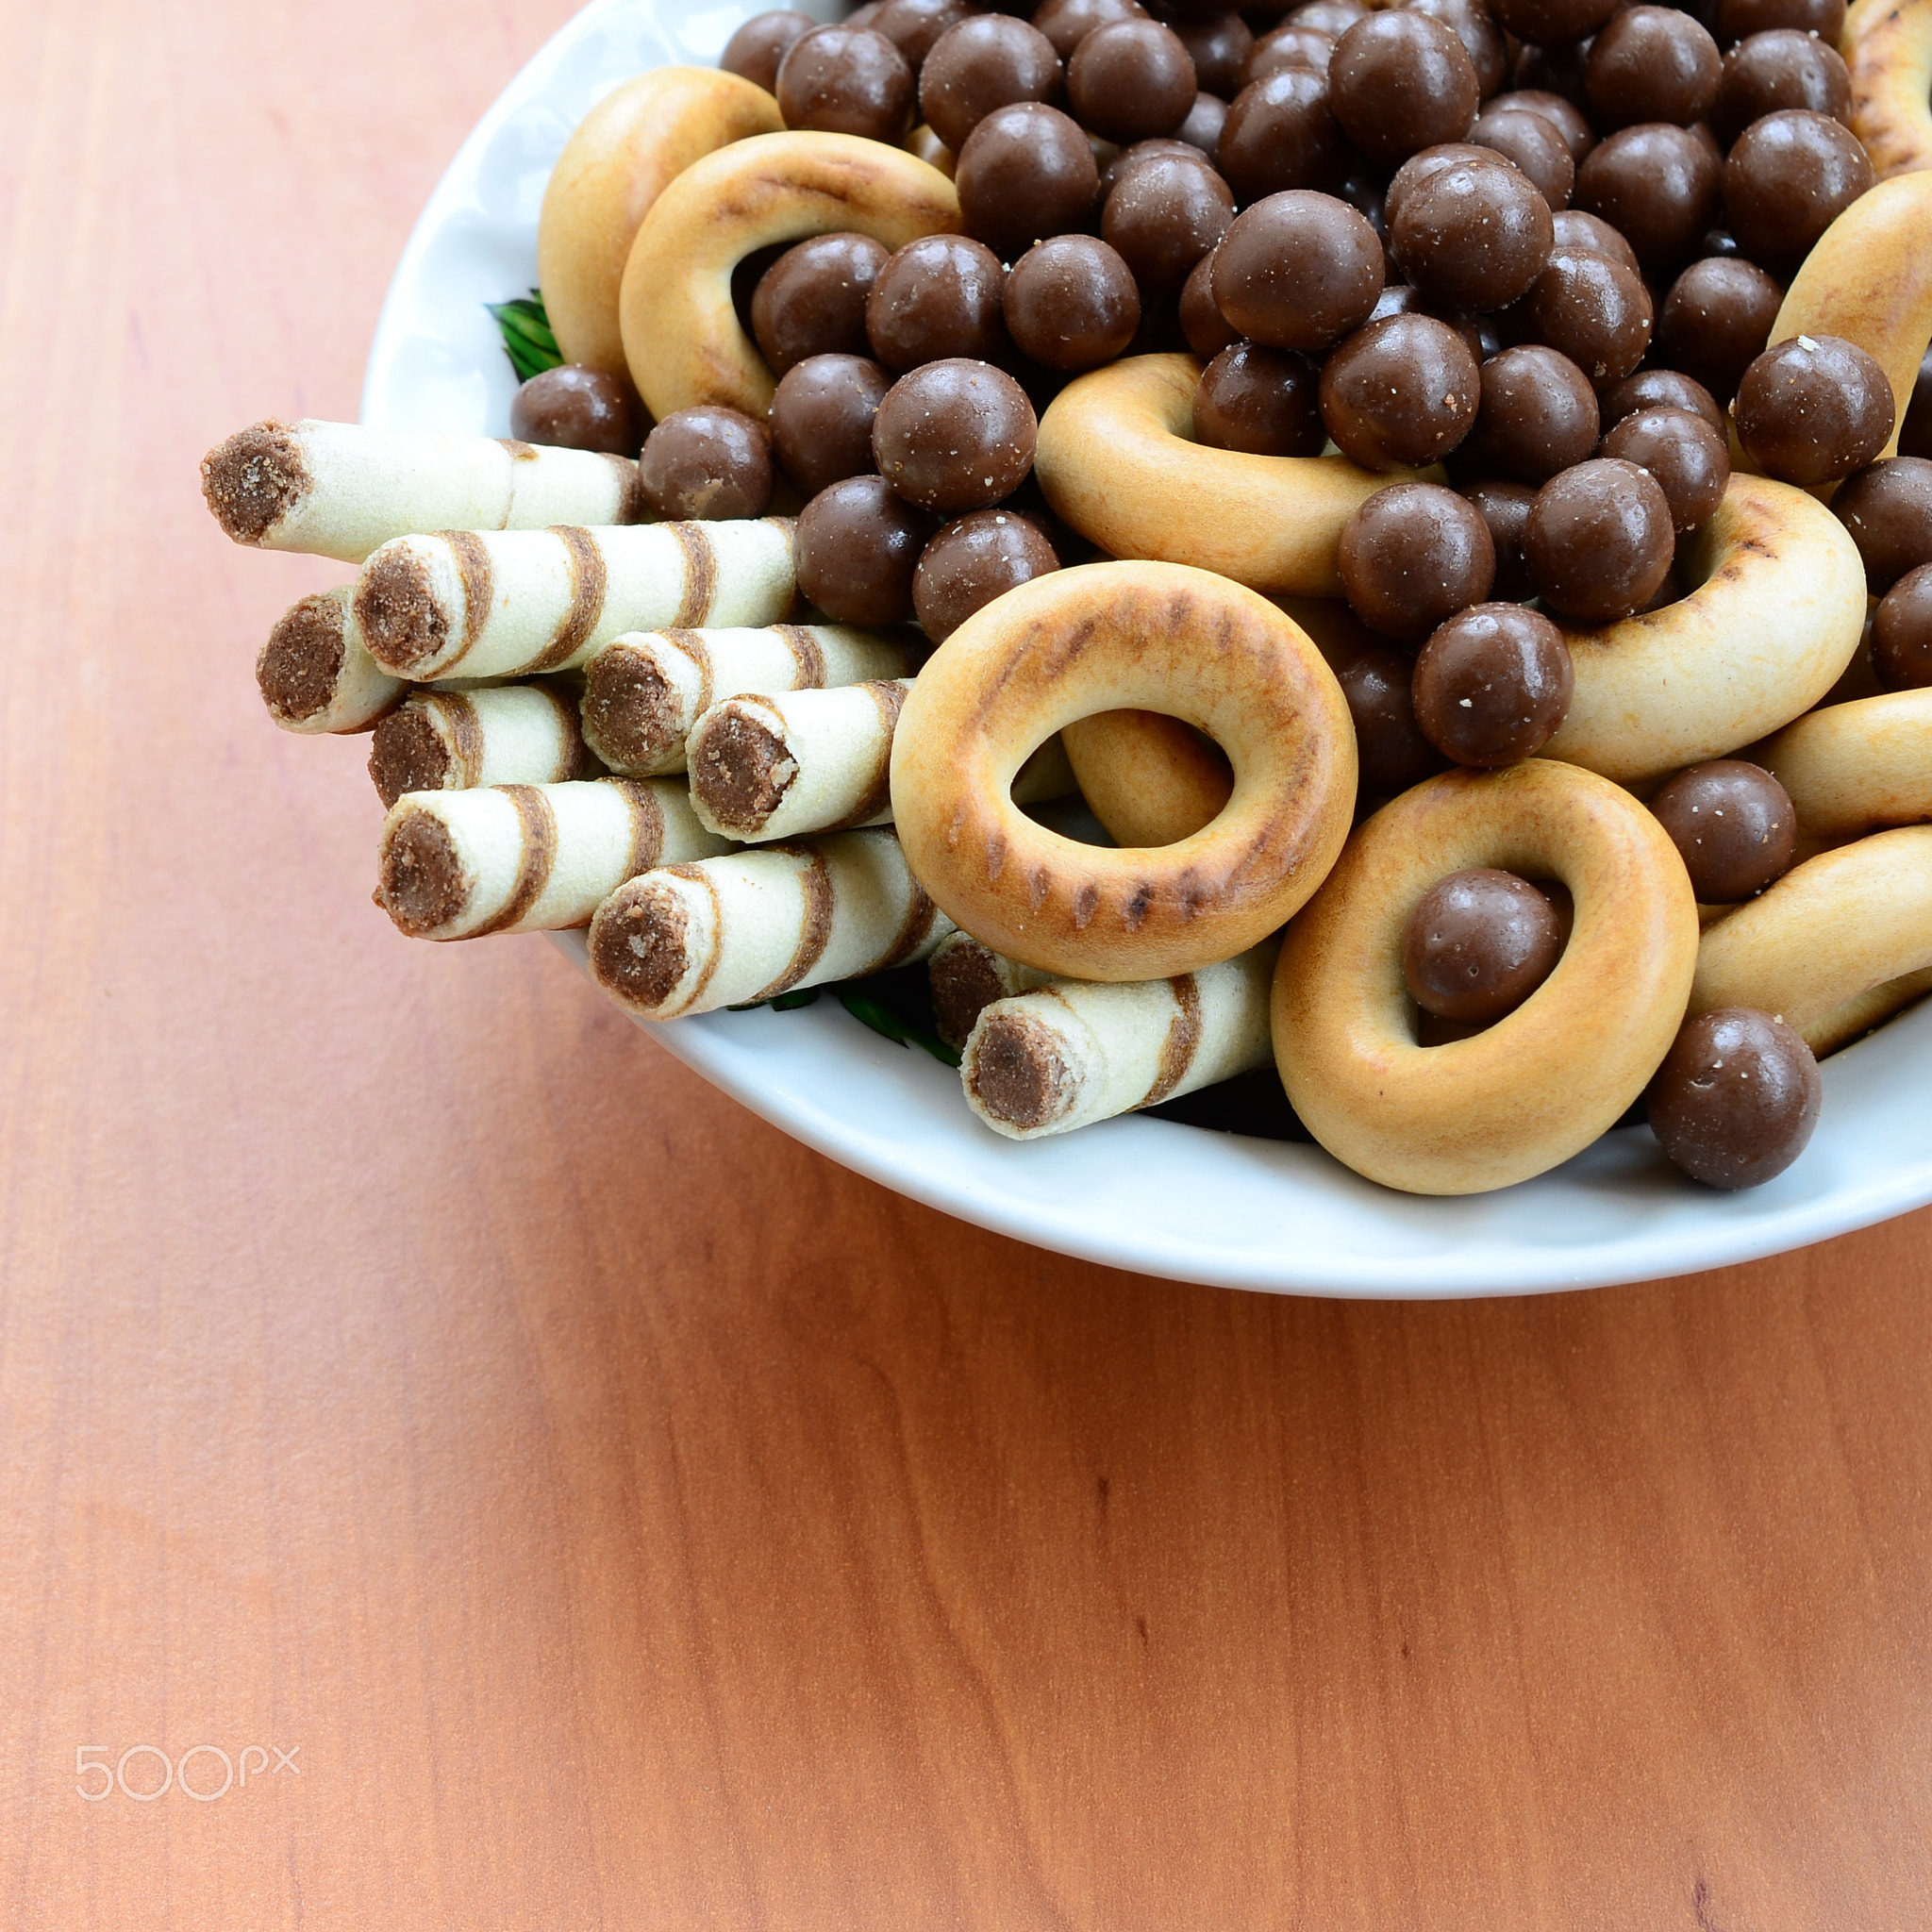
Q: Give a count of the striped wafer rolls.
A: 10